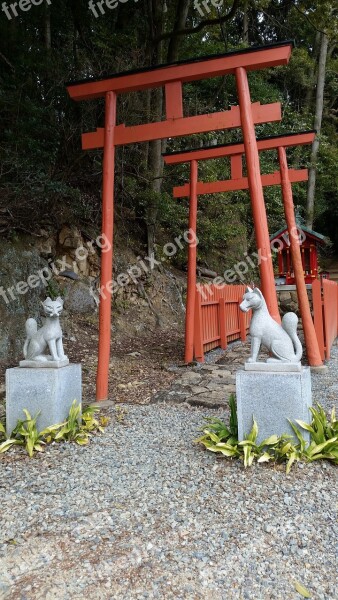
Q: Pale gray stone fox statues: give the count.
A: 2